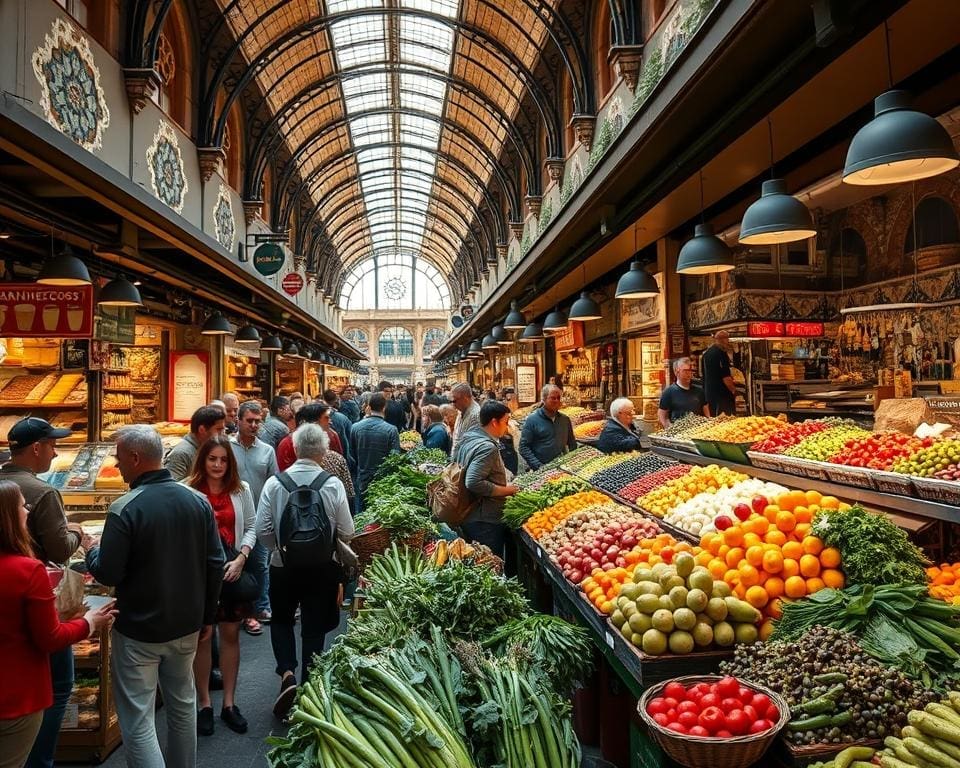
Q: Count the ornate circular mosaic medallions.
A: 3